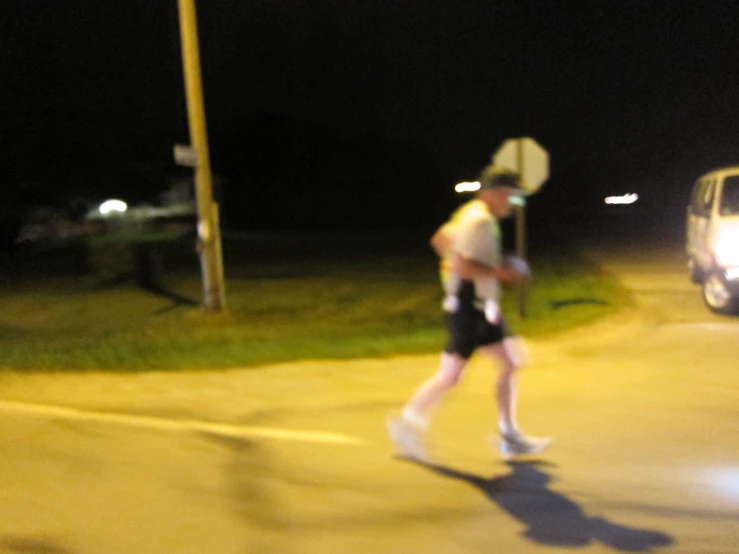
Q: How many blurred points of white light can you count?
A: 3